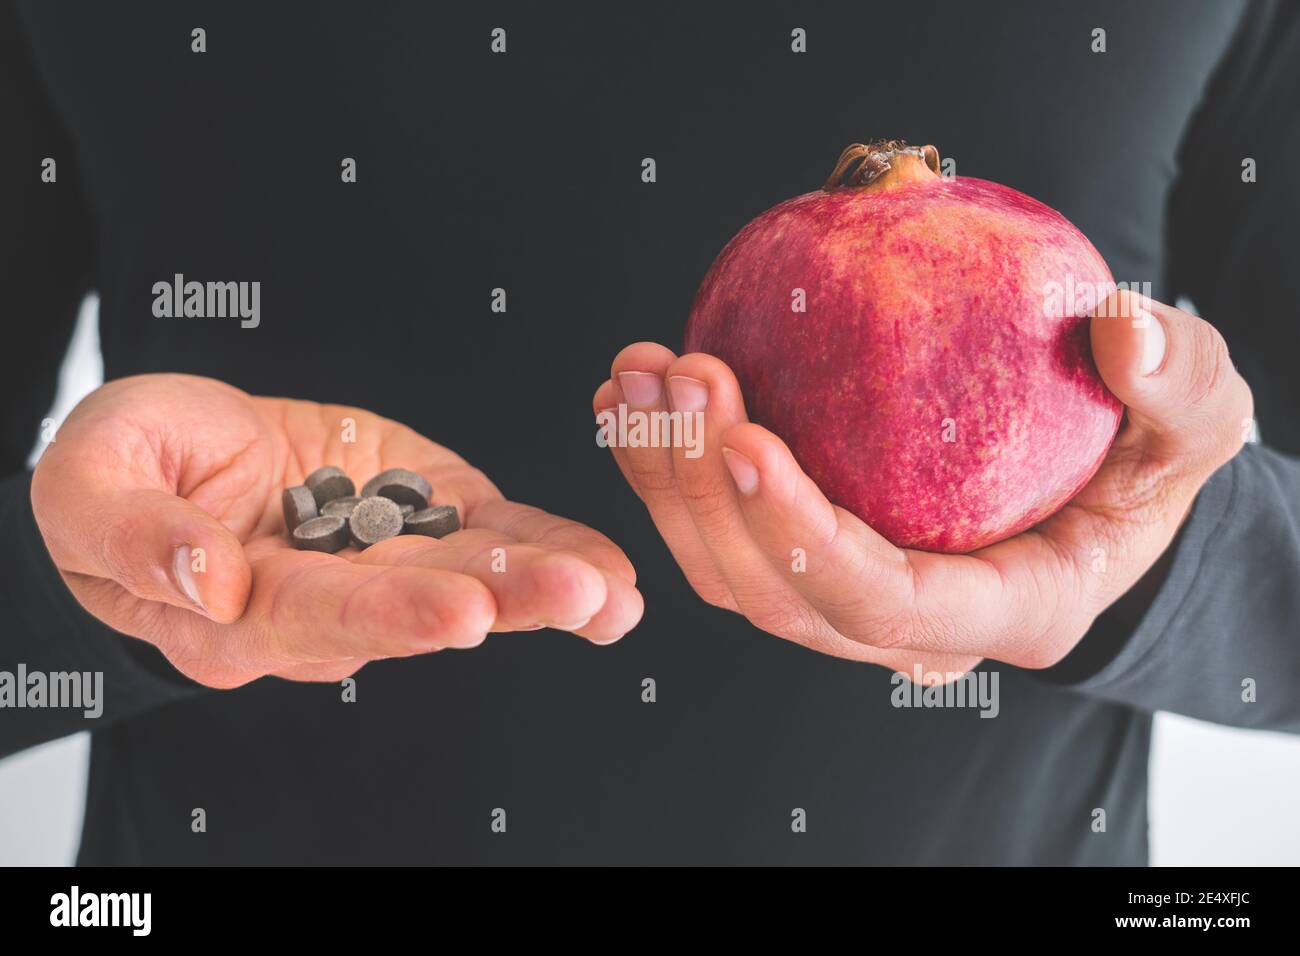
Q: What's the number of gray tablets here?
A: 8